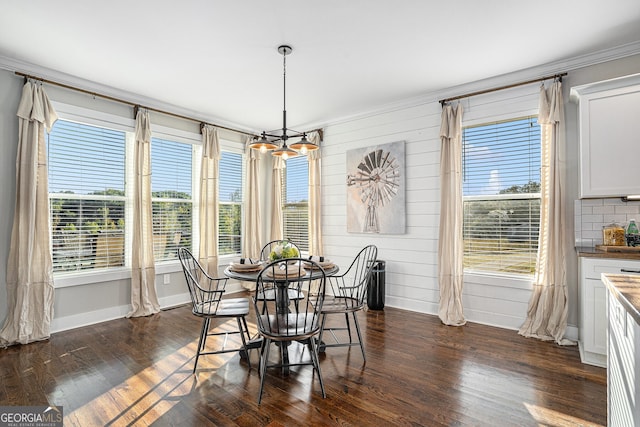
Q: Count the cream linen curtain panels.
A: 8